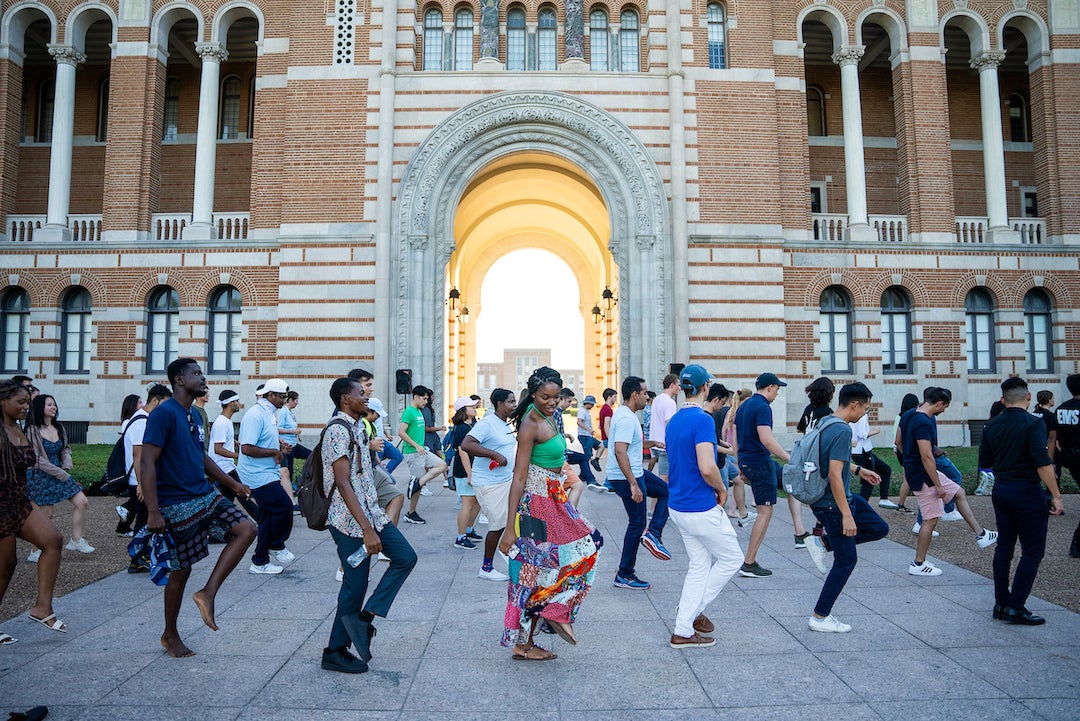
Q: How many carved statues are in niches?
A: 0